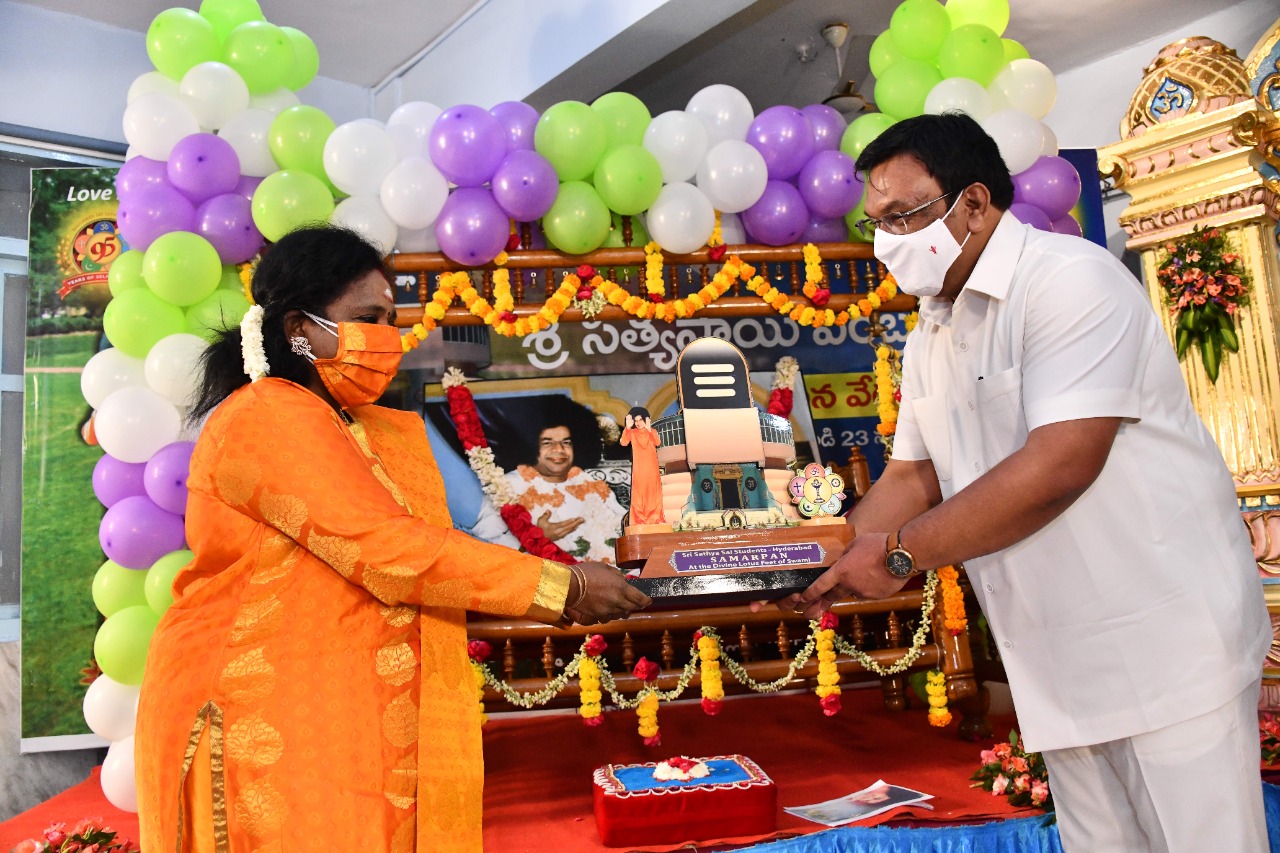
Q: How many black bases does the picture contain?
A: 1